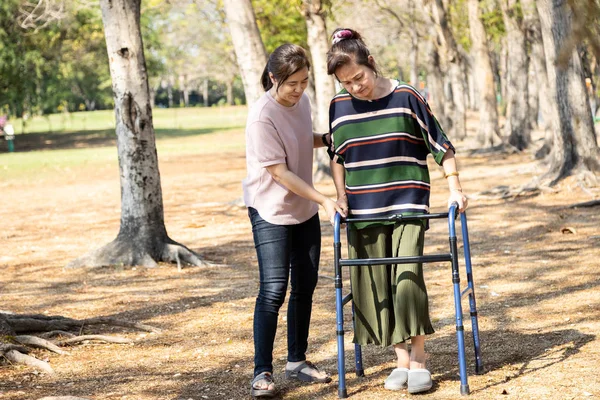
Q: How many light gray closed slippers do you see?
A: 2